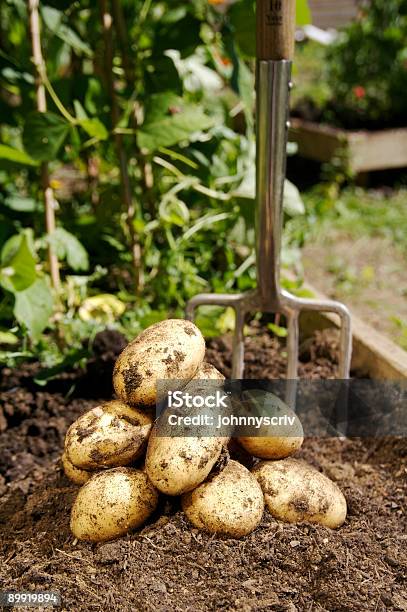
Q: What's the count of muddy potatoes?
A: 9